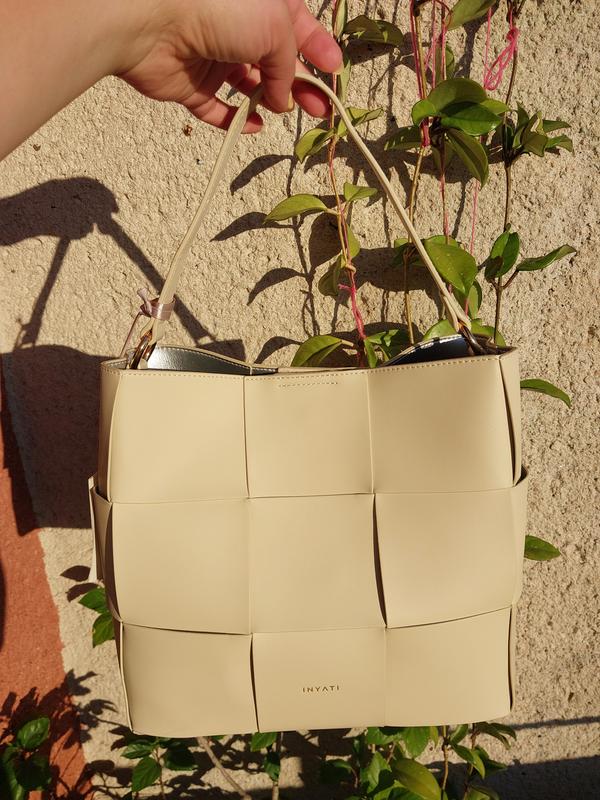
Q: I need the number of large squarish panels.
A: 9